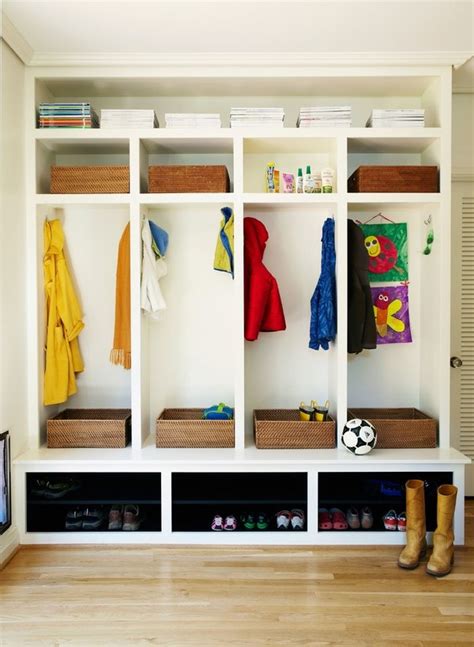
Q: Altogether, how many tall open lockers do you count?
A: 4